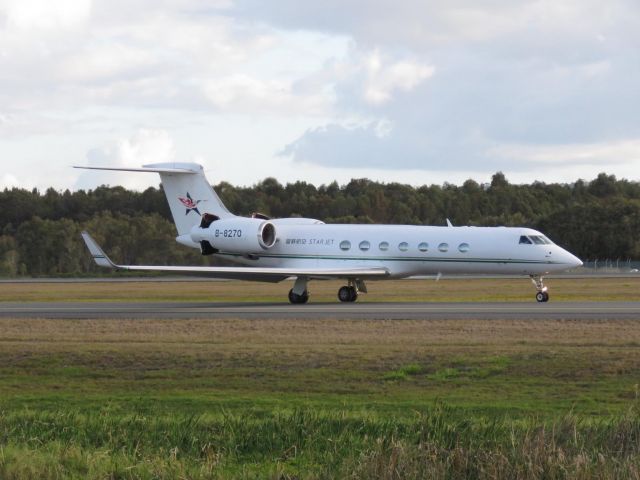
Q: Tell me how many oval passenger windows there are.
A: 7